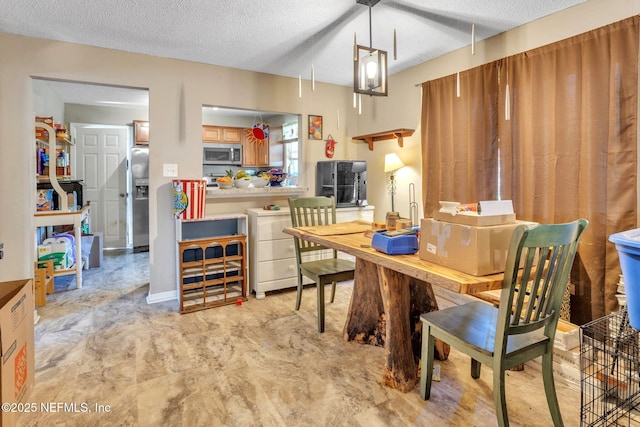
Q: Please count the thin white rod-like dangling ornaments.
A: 10